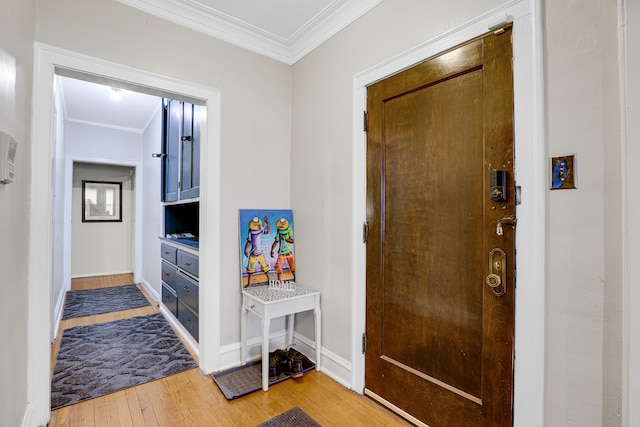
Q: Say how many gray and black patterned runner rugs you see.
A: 2